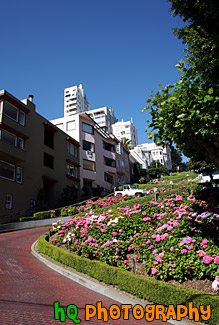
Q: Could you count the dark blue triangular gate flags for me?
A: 0